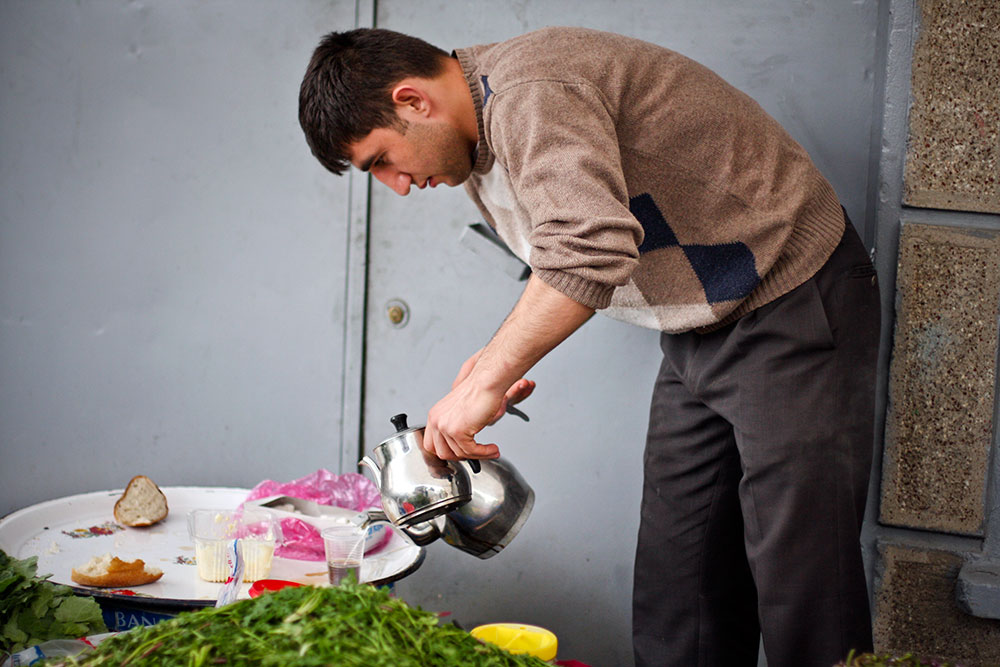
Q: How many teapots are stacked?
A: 2